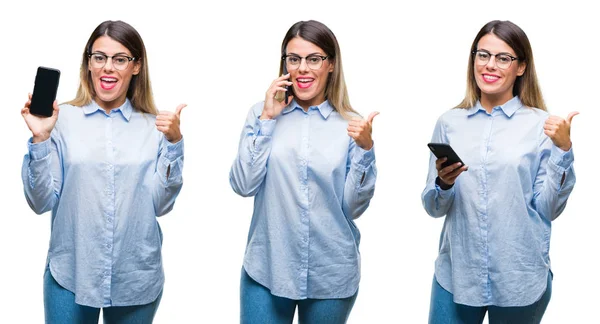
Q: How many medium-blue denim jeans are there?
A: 3